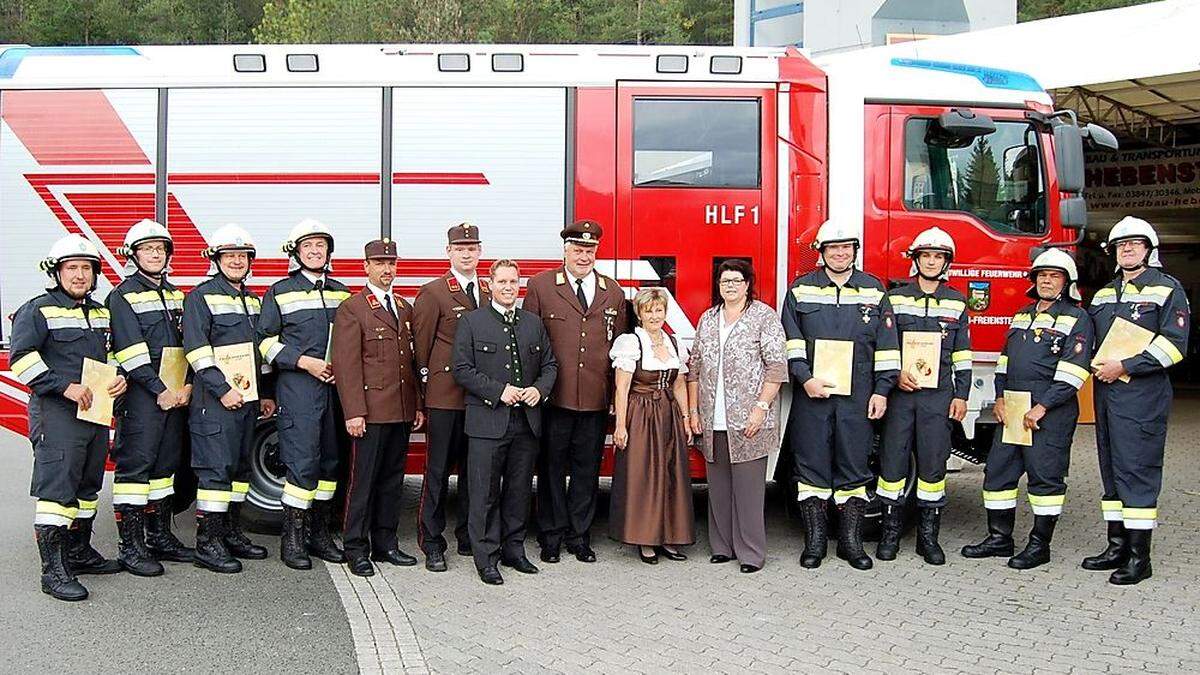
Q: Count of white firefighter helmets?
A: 8